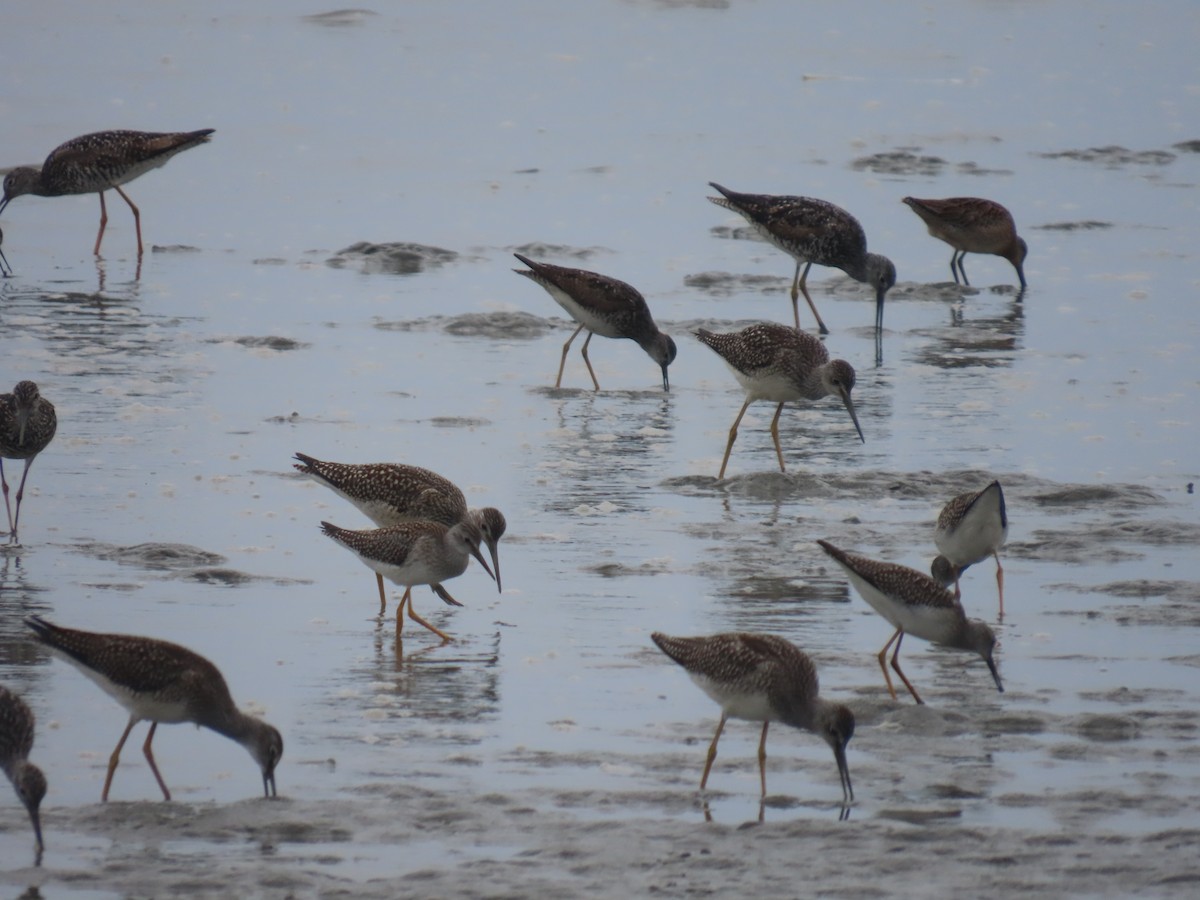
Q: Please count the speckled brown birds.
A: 13